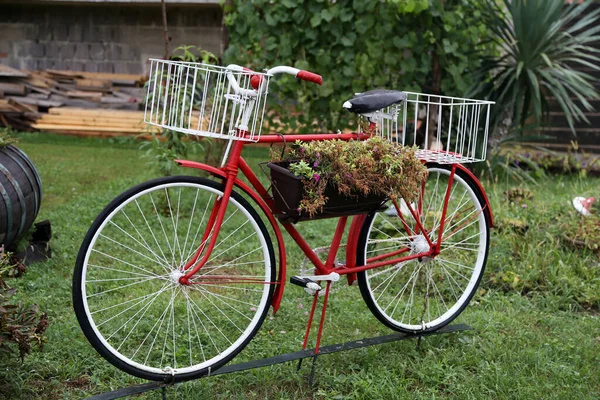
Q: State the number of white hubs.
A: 2